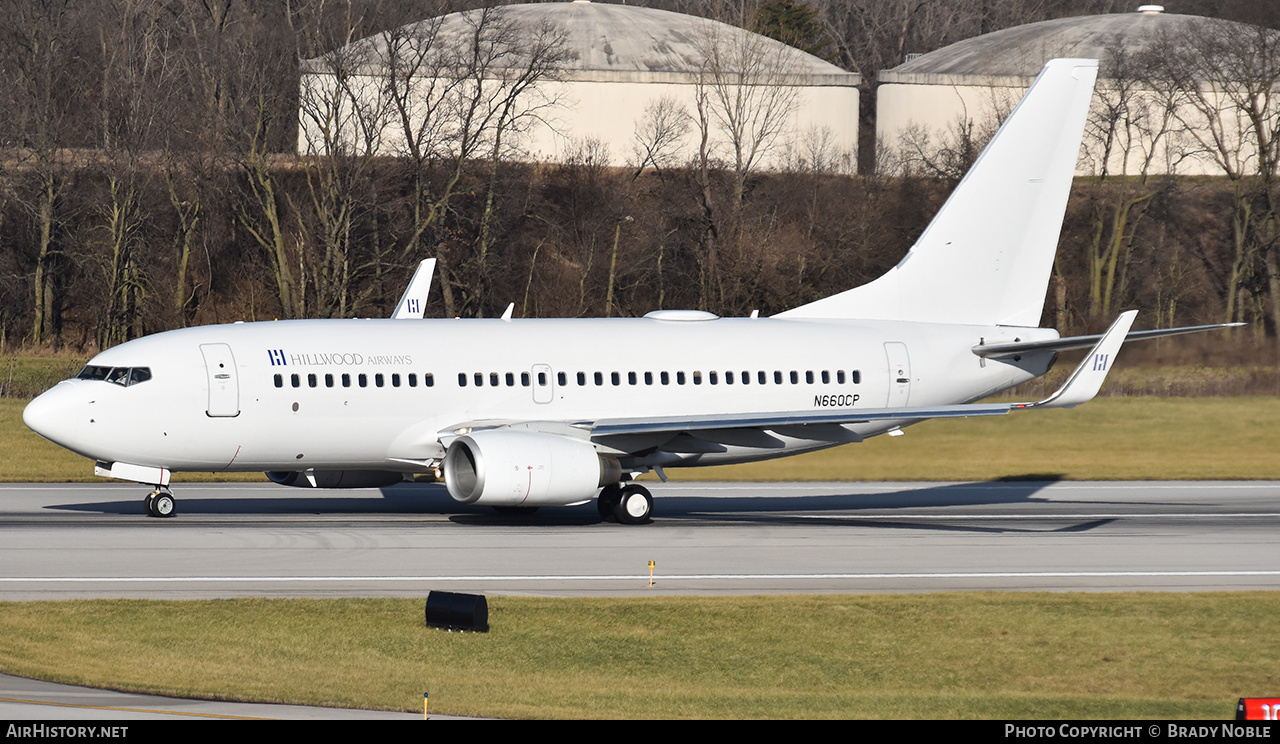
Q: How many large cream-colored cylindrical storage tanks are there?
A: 2